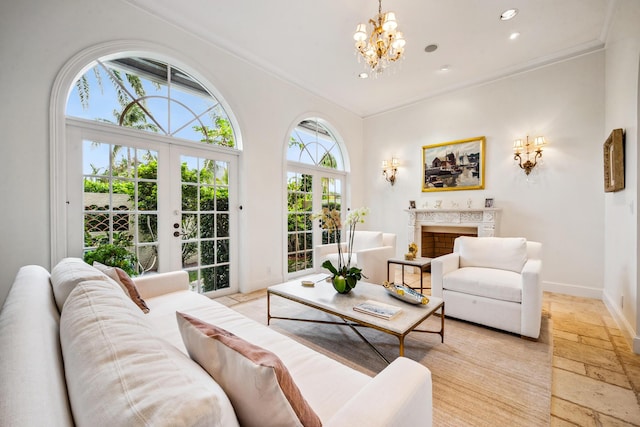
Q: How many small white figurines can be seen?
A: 4